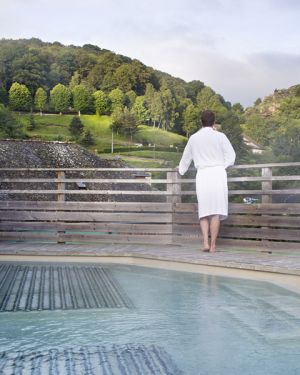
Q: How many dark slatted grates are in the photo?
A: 2